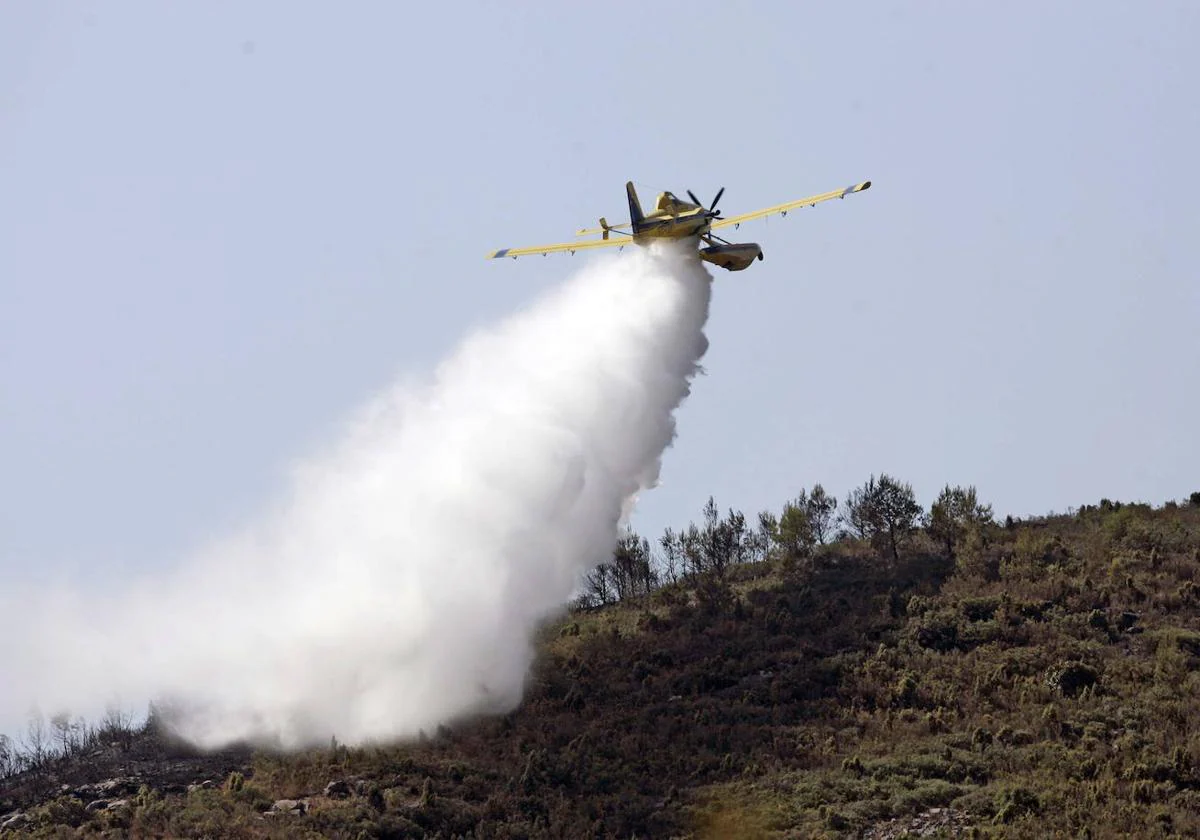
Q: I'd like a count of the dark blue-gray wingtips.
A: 2